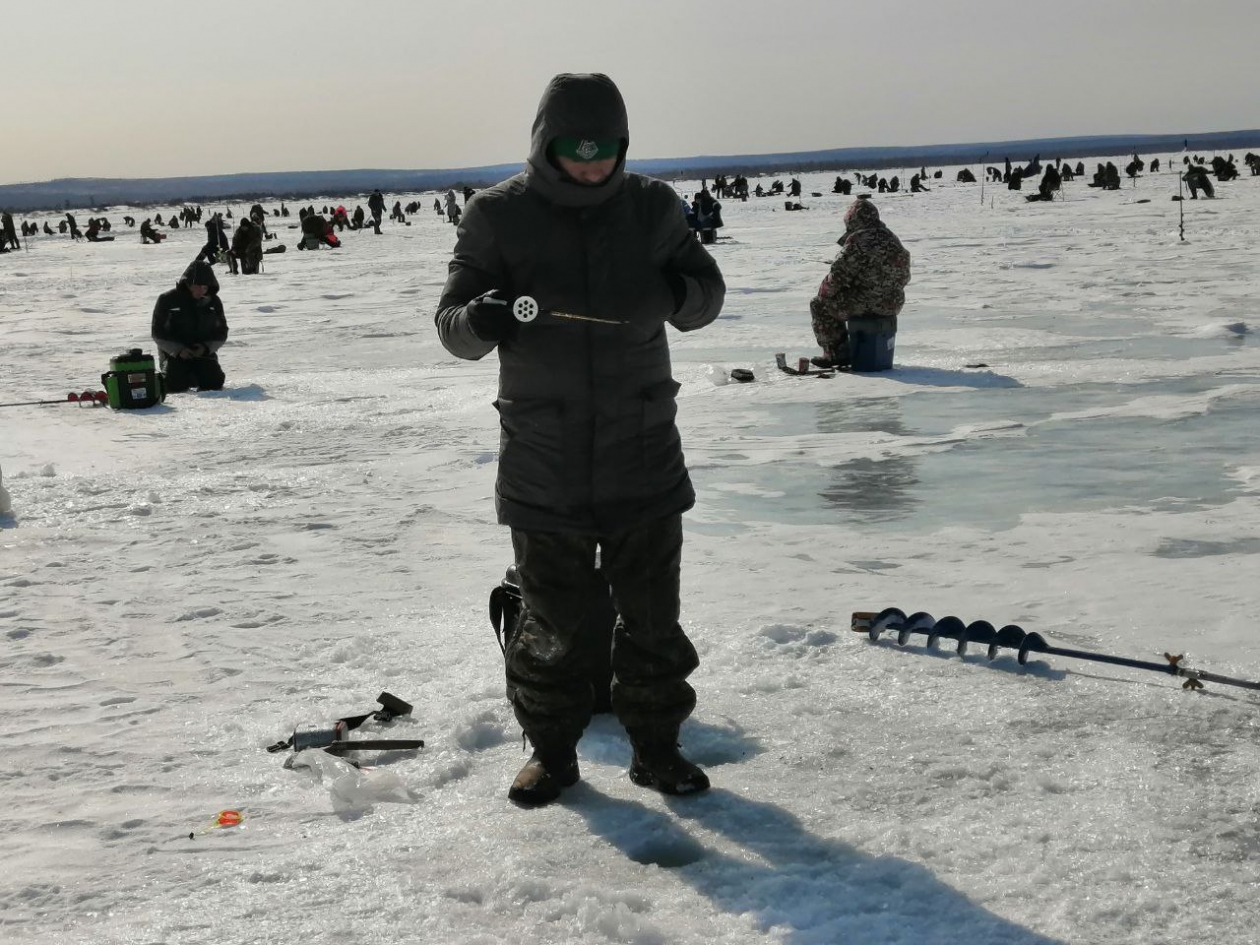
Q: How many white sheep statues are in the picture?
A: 0